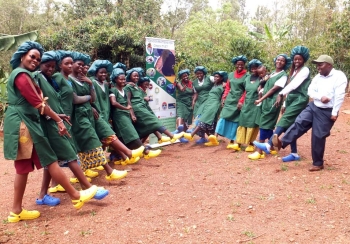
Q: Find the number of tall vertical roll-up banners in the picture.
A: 1